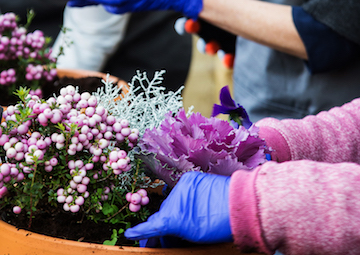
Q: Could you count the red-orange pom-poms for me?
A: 3